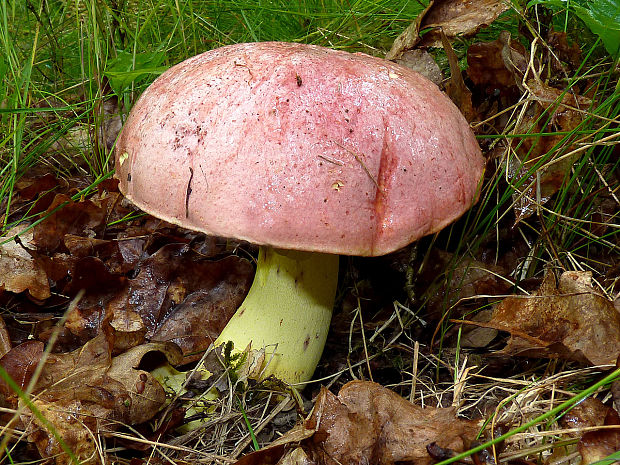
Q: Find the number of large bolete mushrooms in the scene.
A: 1